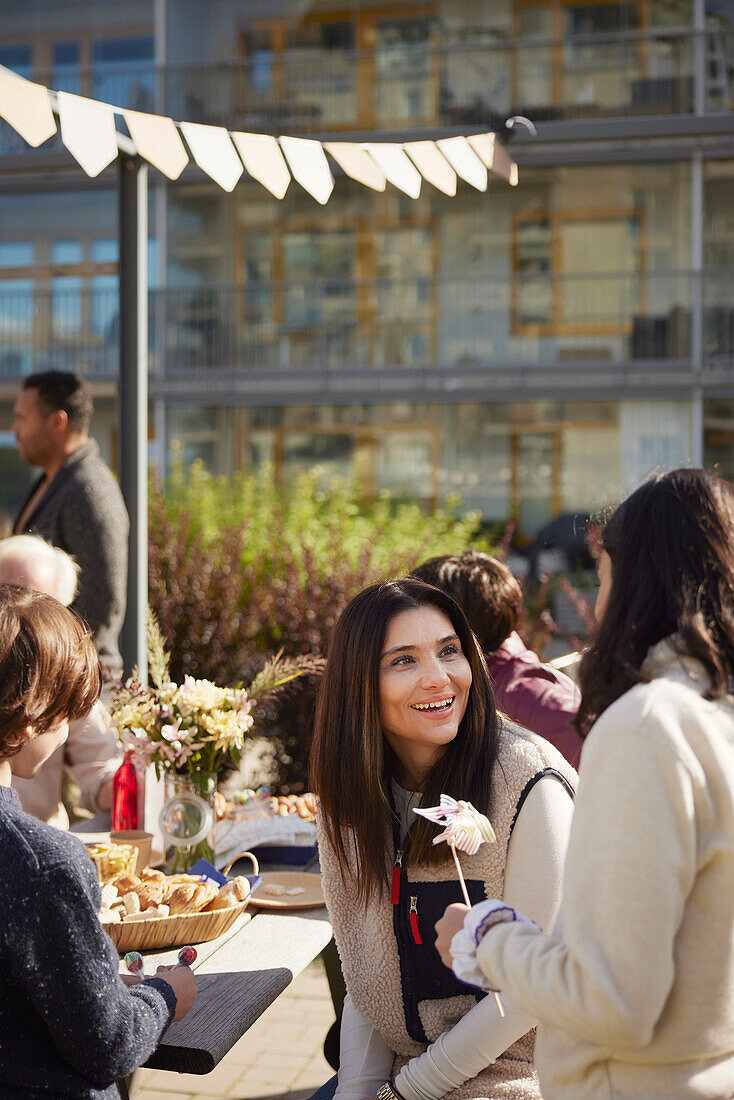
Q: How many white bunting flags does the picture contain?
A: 5